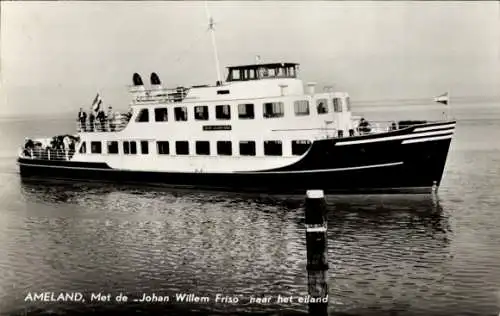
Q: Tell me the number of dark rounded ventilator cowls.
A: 2